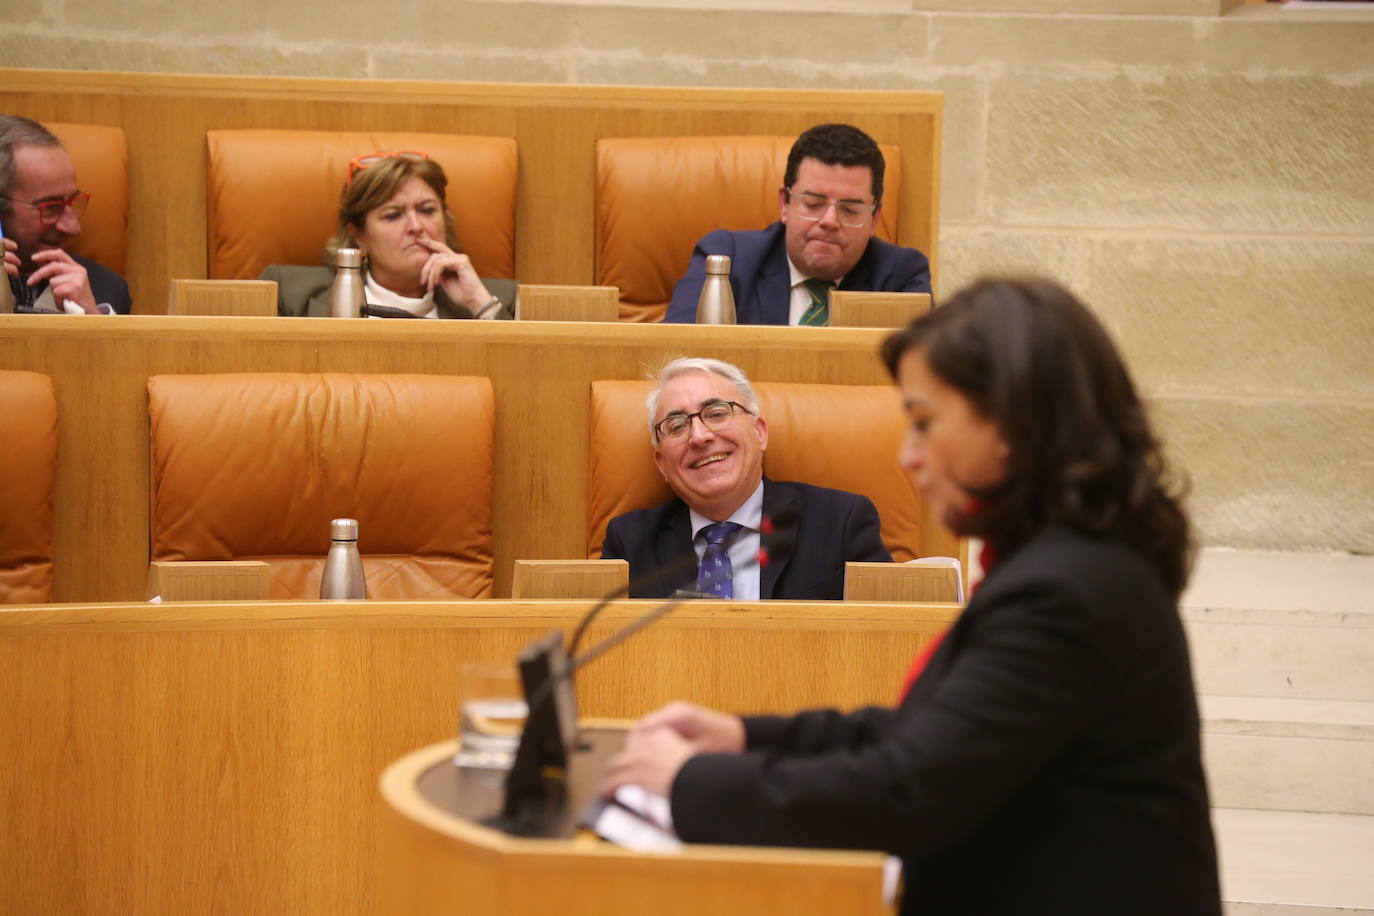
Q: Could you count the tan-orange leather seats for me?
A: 6